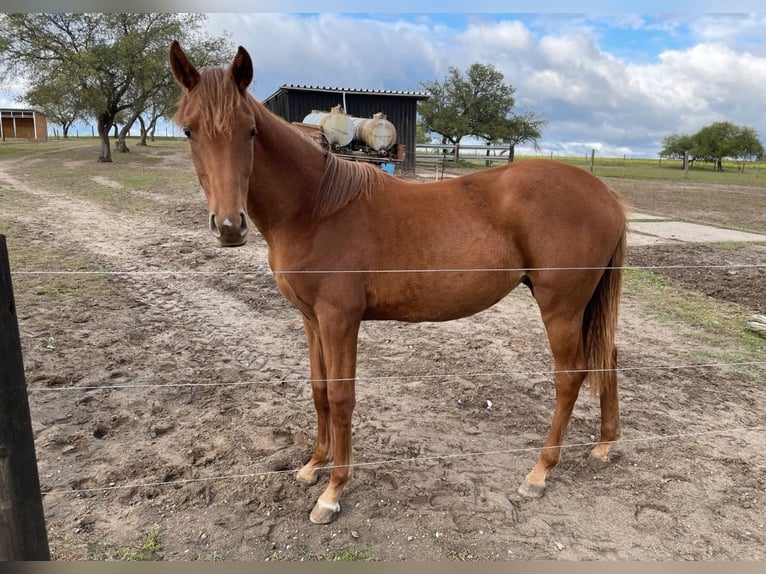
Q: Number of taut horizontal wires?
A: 3